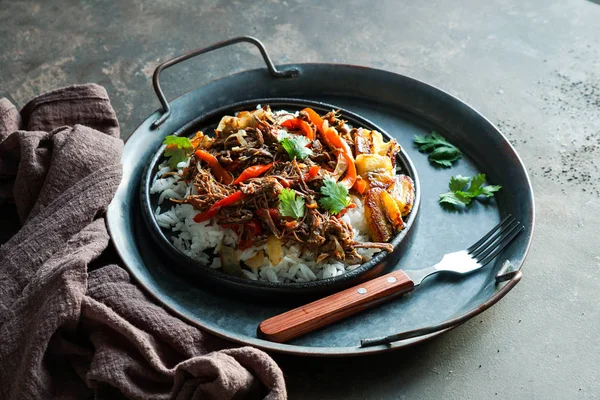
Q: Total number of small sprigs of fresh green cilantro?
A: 6